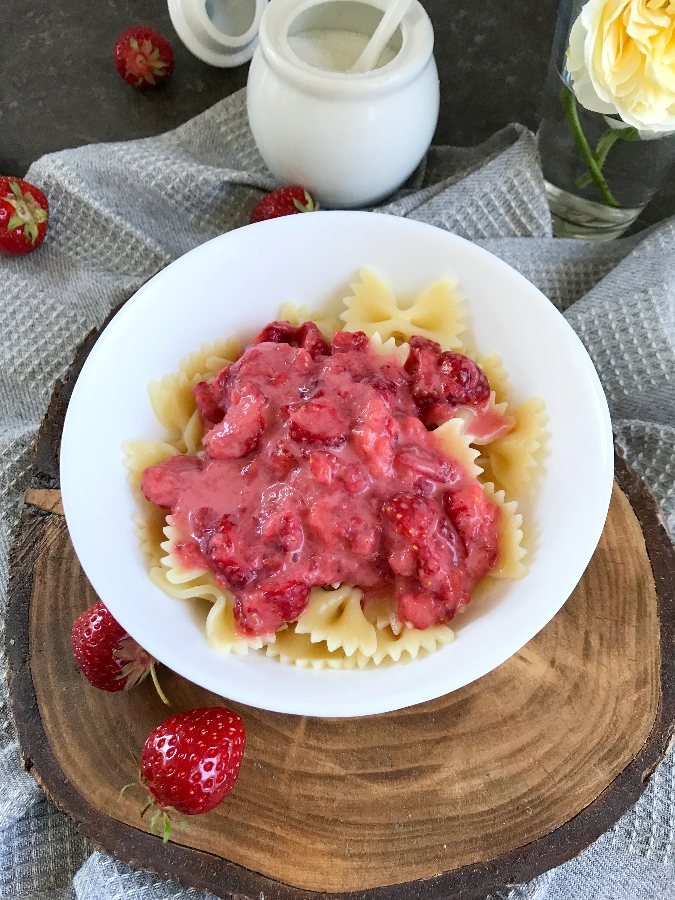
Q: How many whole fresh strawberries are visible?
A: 5